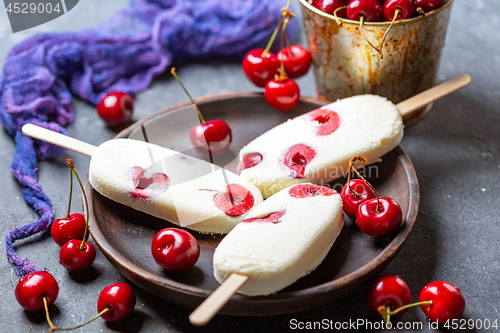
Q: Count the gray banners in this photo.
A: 1